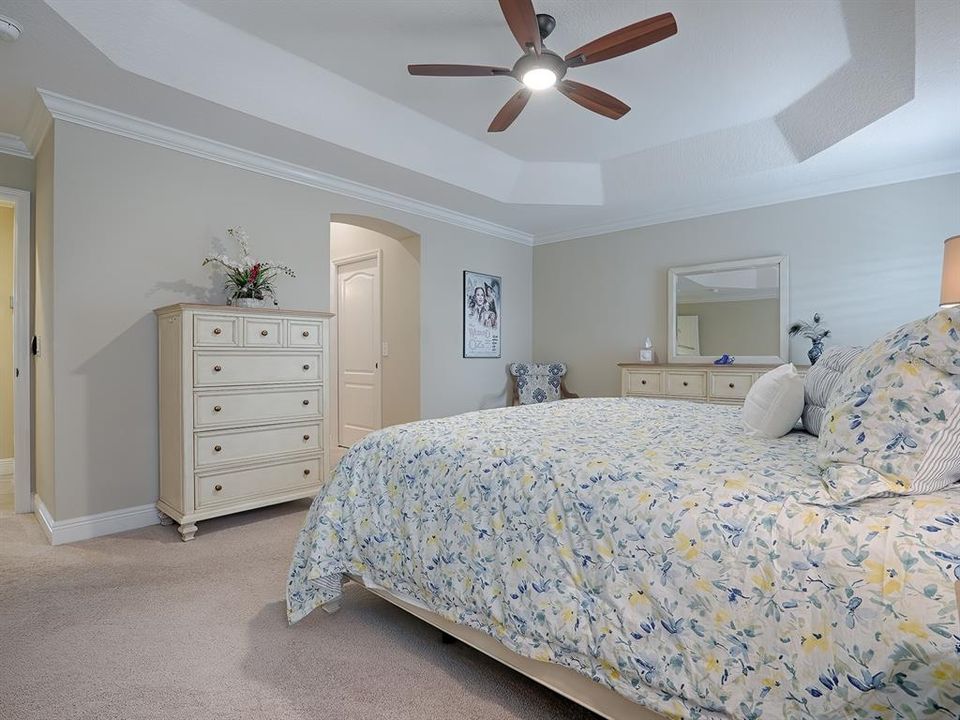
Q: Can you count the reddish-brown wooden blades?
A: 5